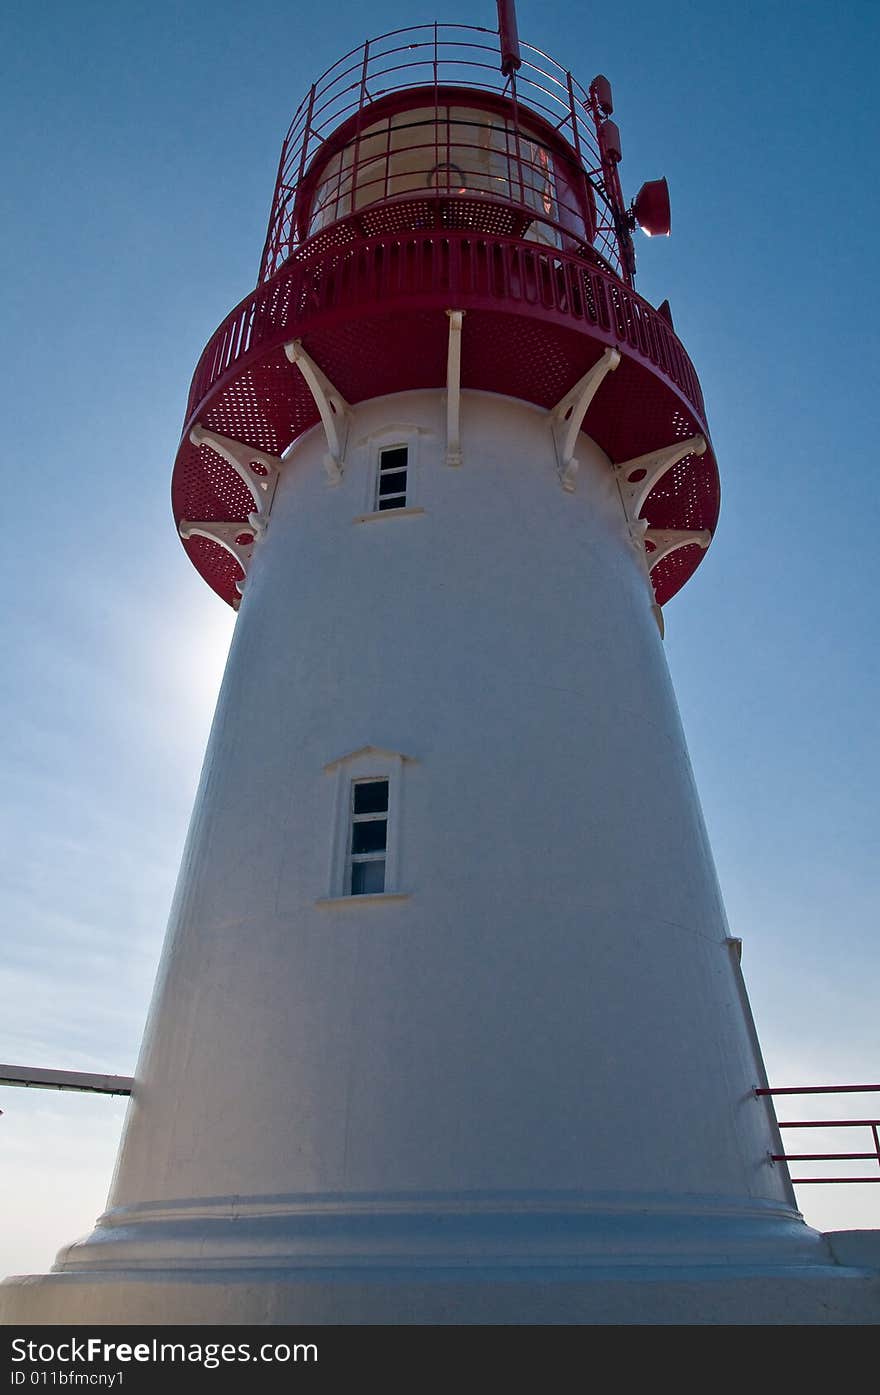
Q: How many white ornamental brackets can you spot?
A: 7